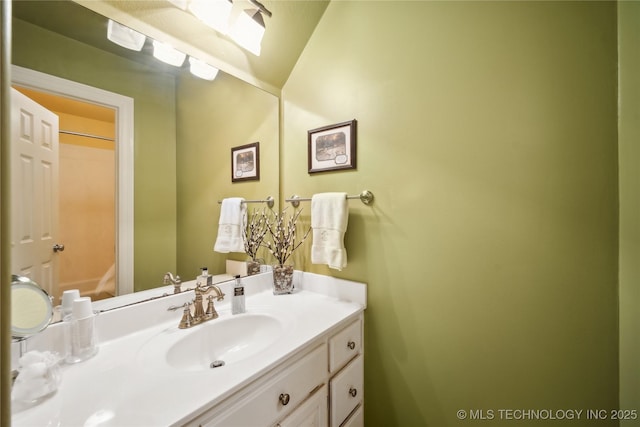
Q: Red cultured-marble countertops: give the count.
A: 0